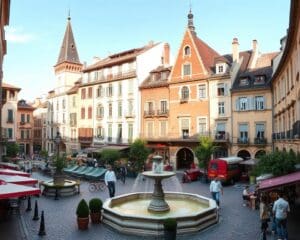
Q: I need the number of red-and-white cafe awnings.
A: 4